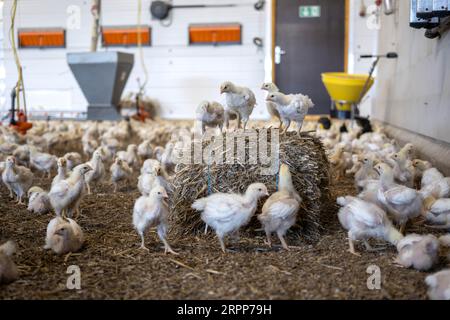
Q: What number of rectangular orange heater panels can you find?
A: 3